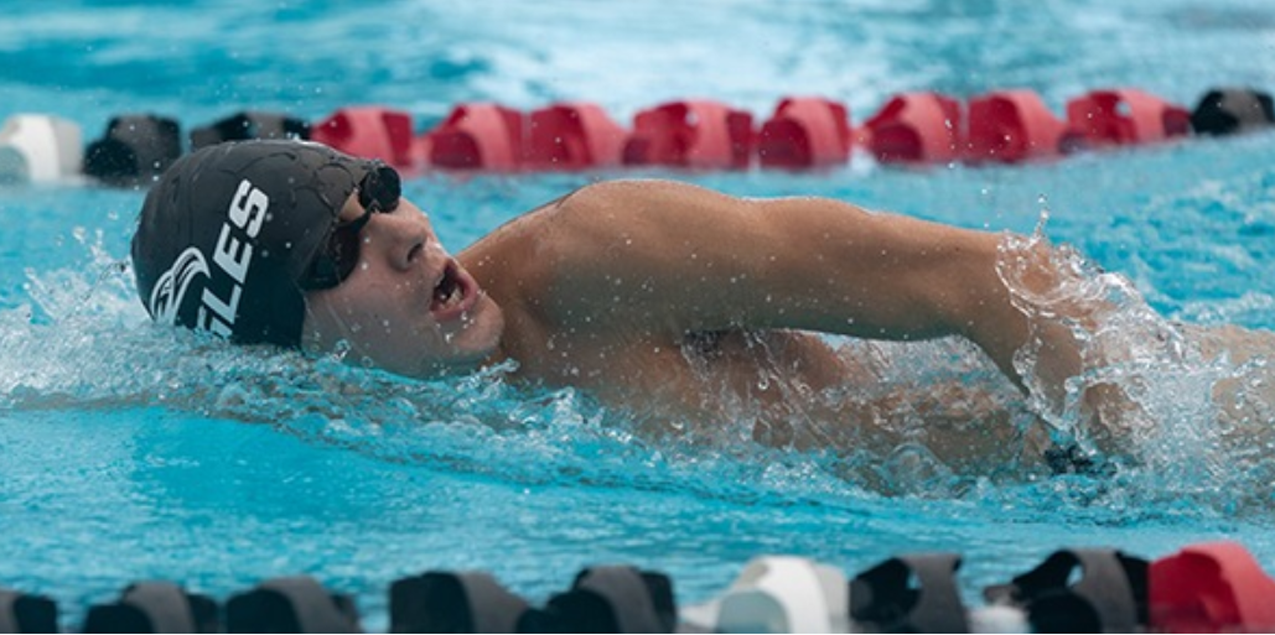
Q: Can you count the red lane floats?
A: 9